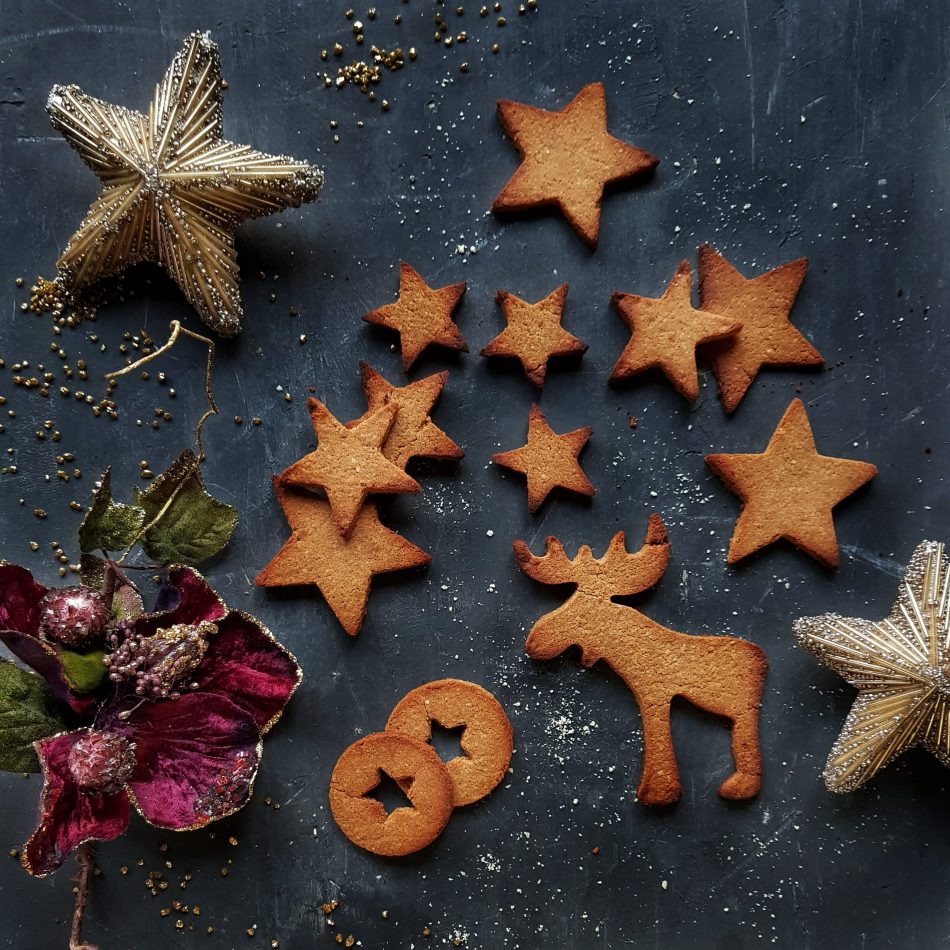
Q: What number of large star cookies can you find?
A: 4